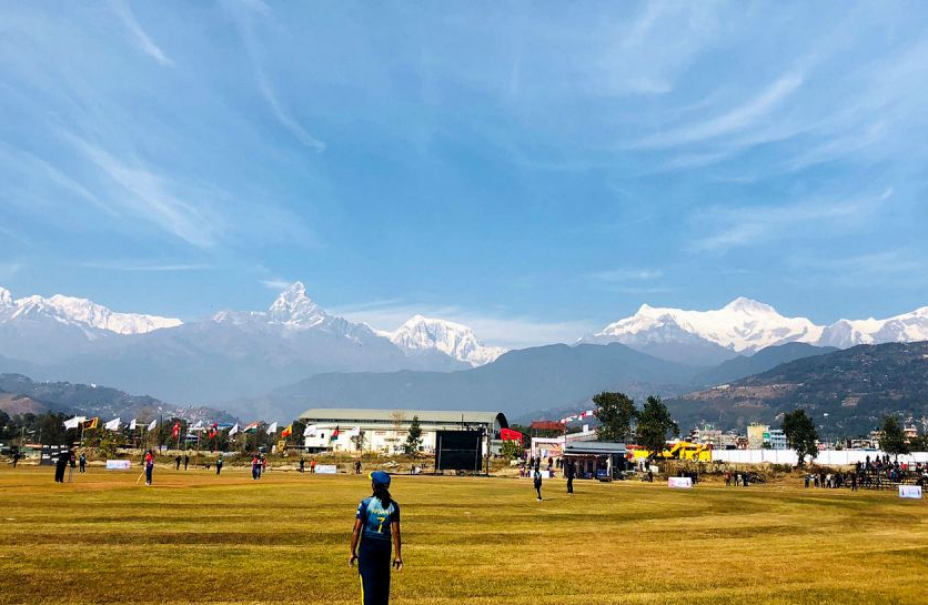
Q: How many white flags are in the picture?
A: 9